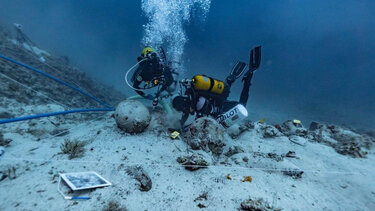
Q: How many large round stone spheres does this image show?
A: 1